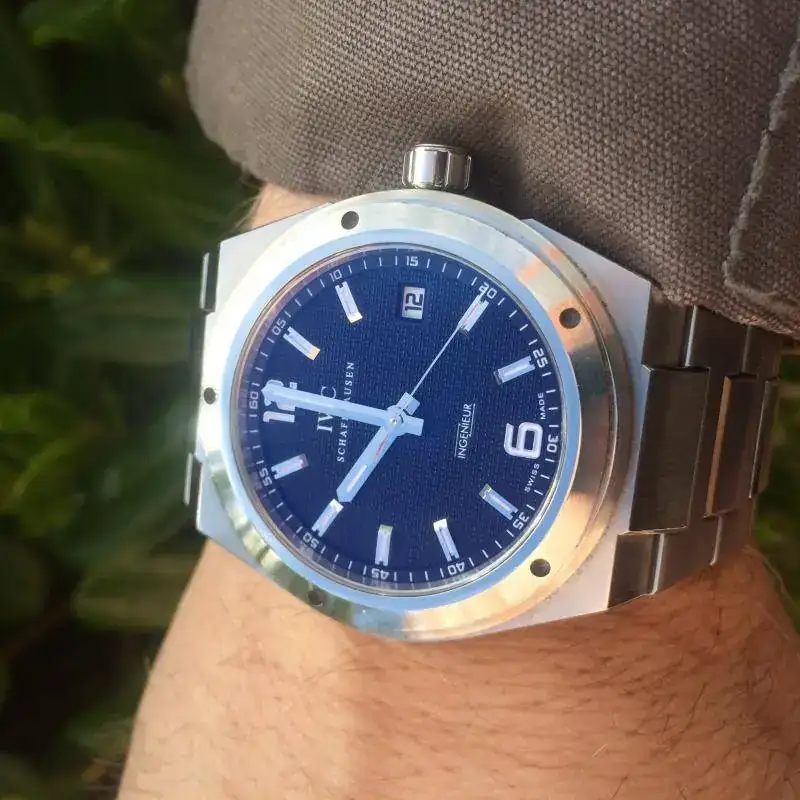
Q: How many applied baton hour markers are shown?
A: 9